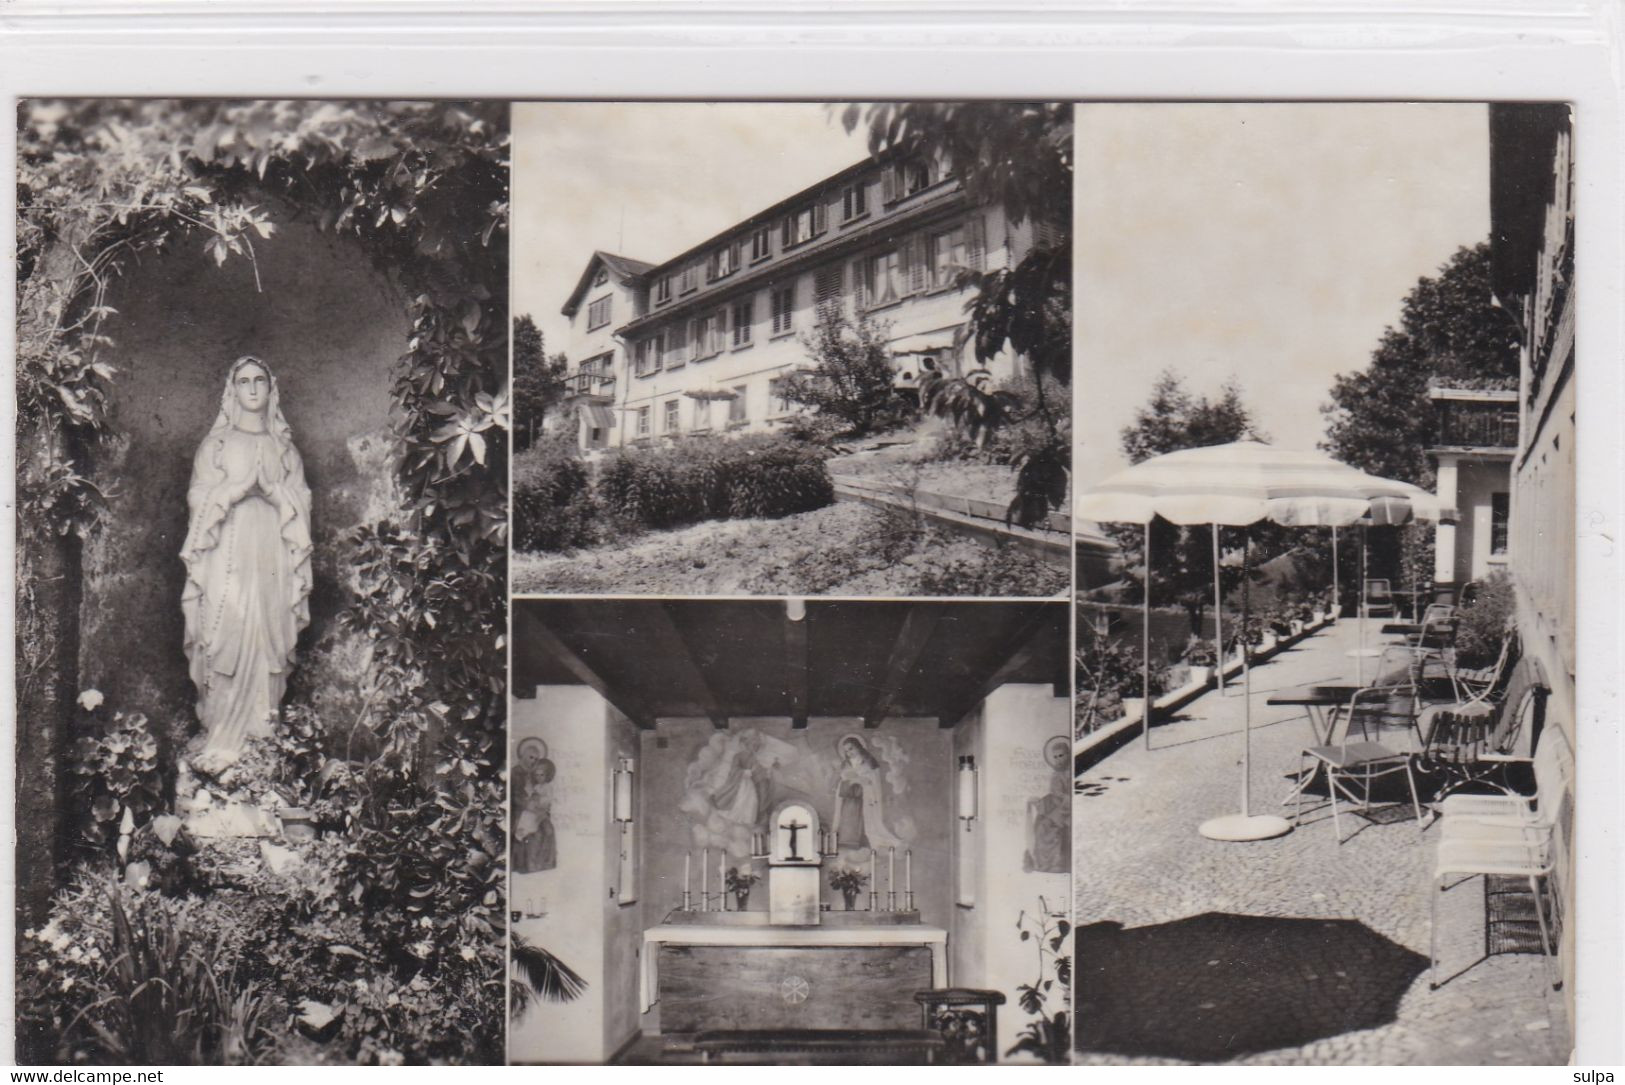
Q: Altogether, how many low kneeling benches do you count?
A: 1